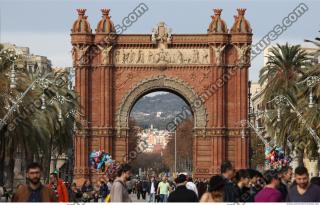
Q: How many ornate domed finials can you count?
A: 4